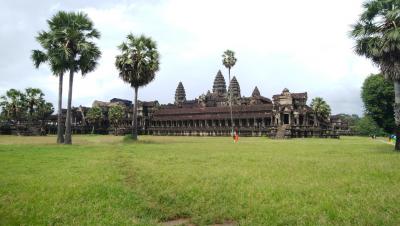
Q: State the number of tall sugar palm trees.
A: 5